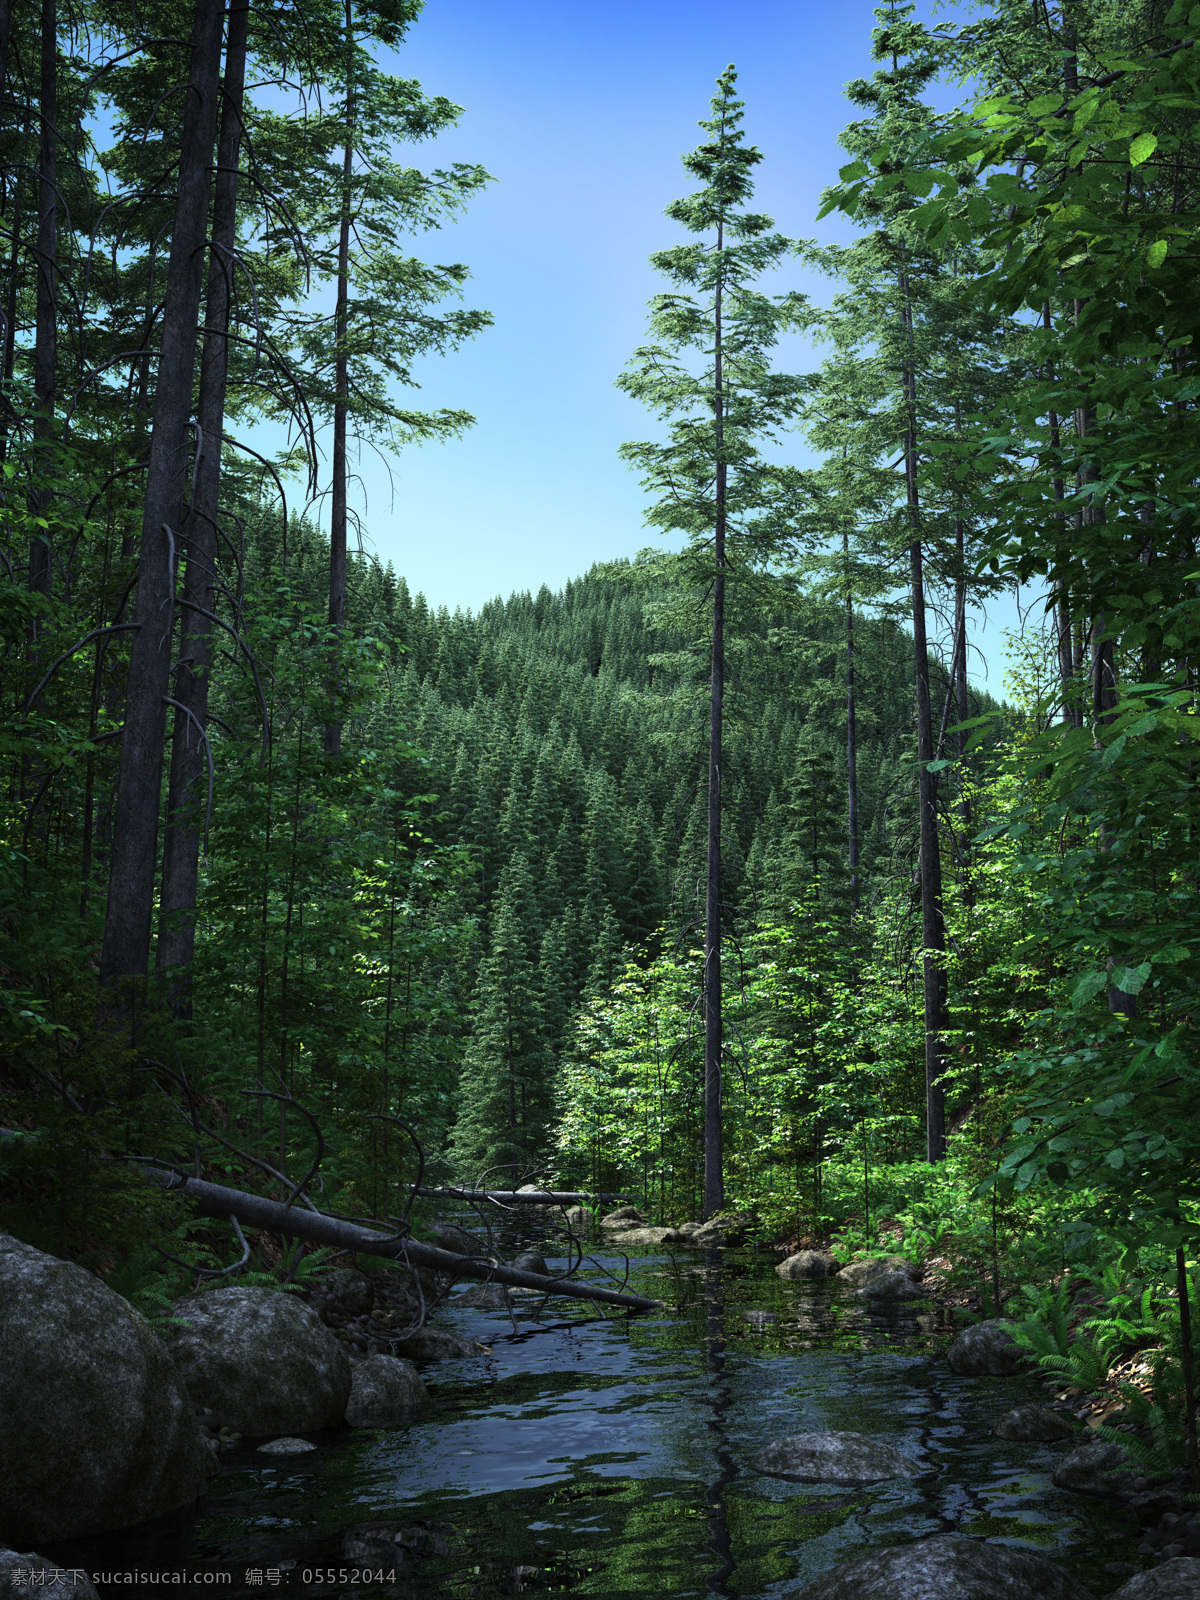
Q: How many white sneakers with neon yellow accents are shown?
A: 0